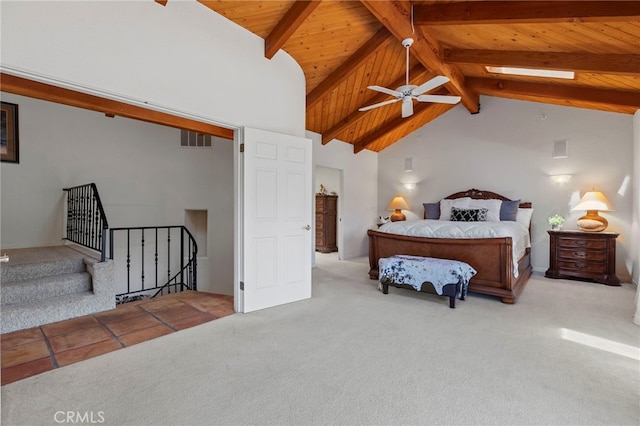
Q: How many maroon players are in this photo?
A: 0